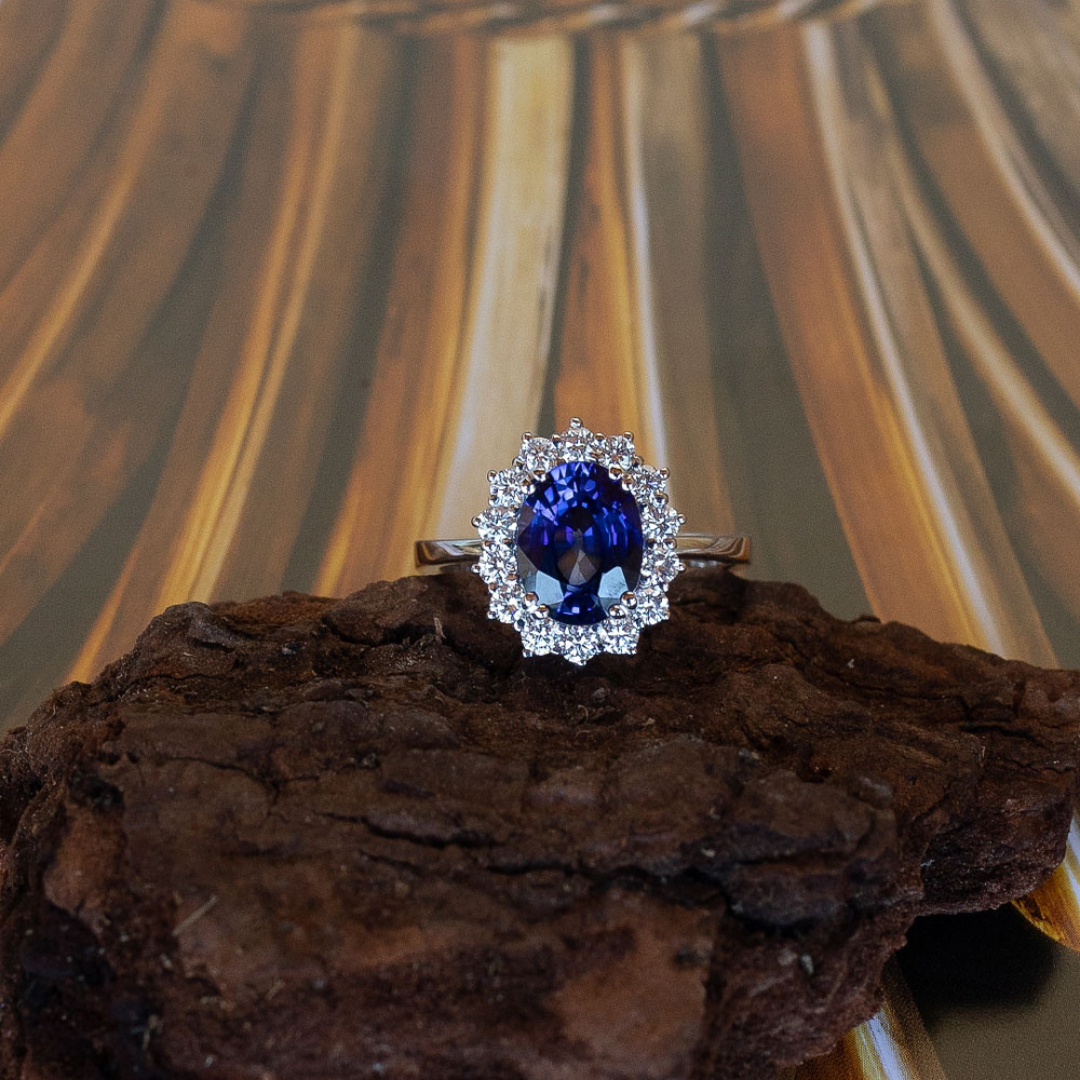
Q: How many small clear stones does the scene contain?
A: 14